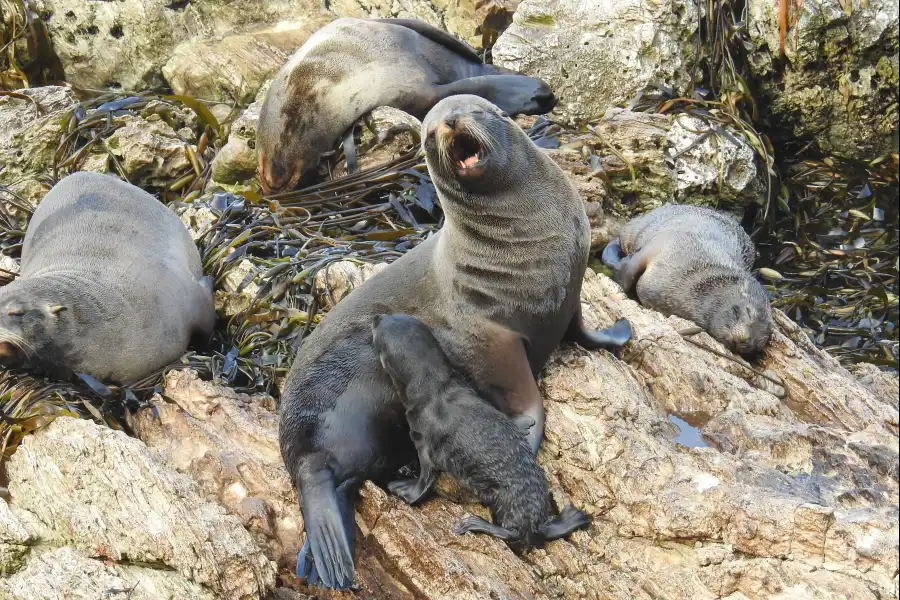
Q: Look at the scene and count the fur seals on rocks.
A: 5